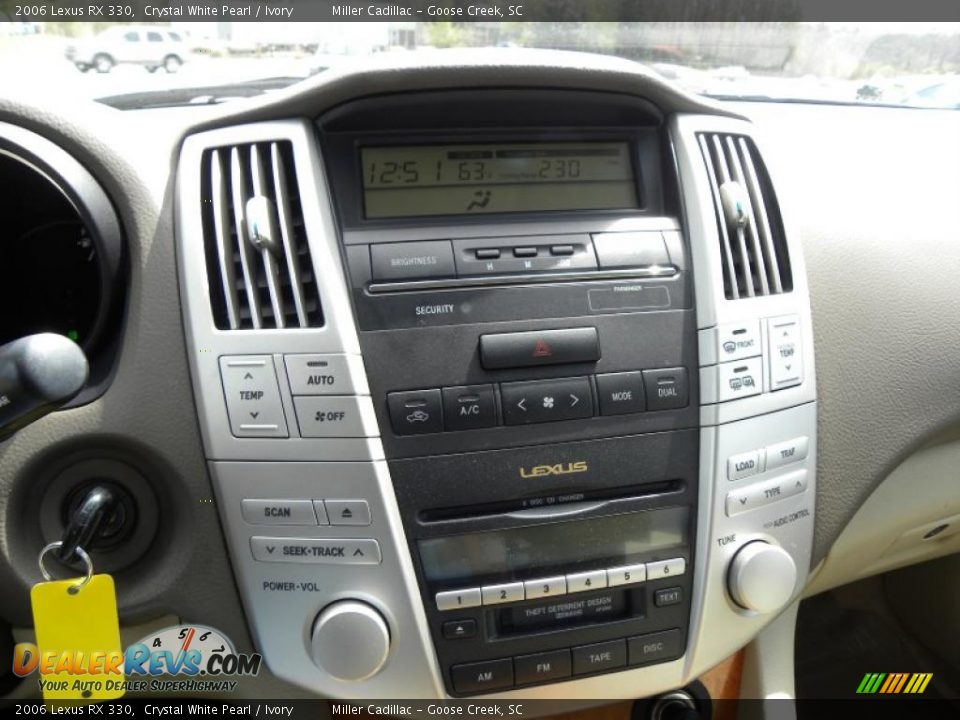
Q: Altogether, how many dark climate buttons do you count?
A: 5